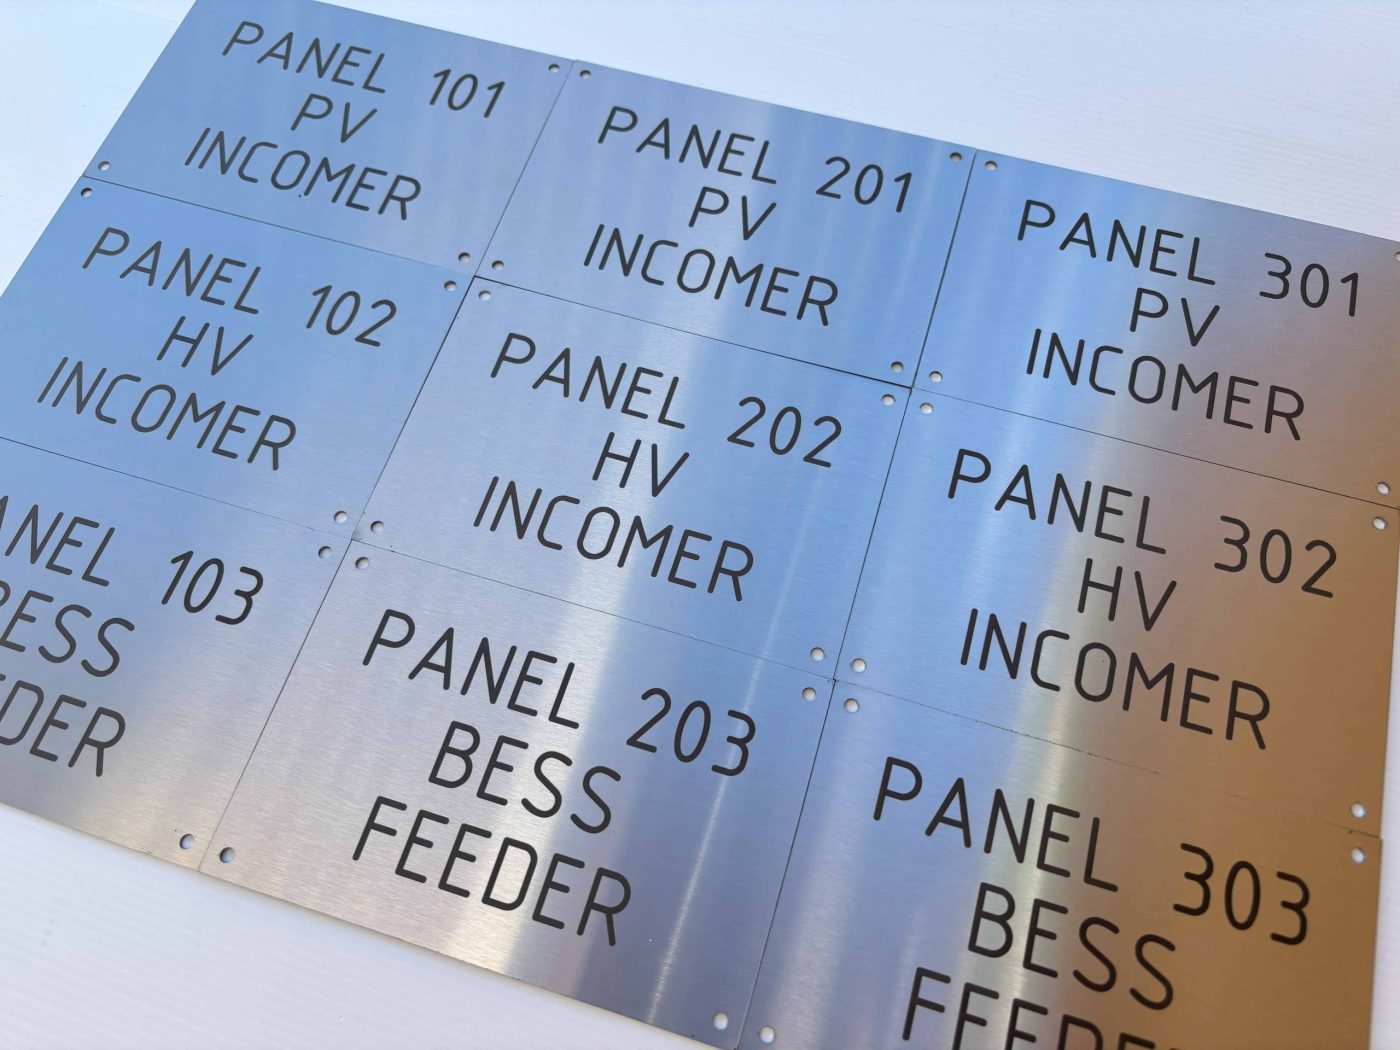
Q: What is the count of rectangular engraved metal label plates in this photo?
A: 9